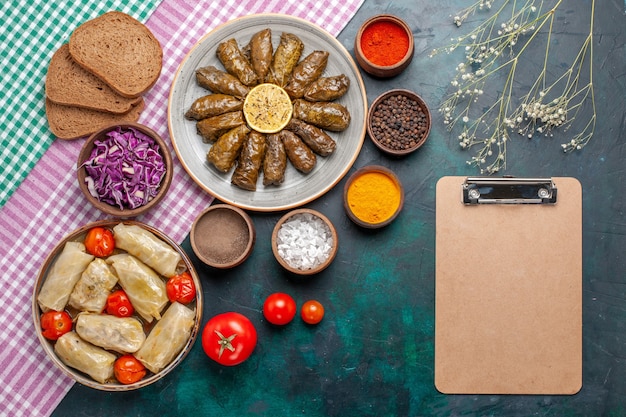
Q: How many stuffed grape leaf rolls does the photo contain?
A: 14